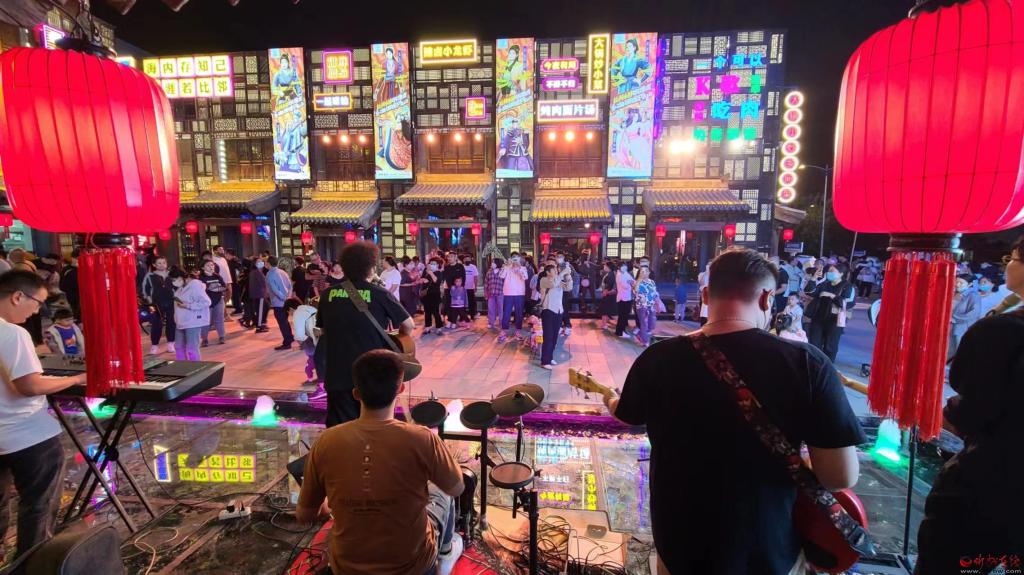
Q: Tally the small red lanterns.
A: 13